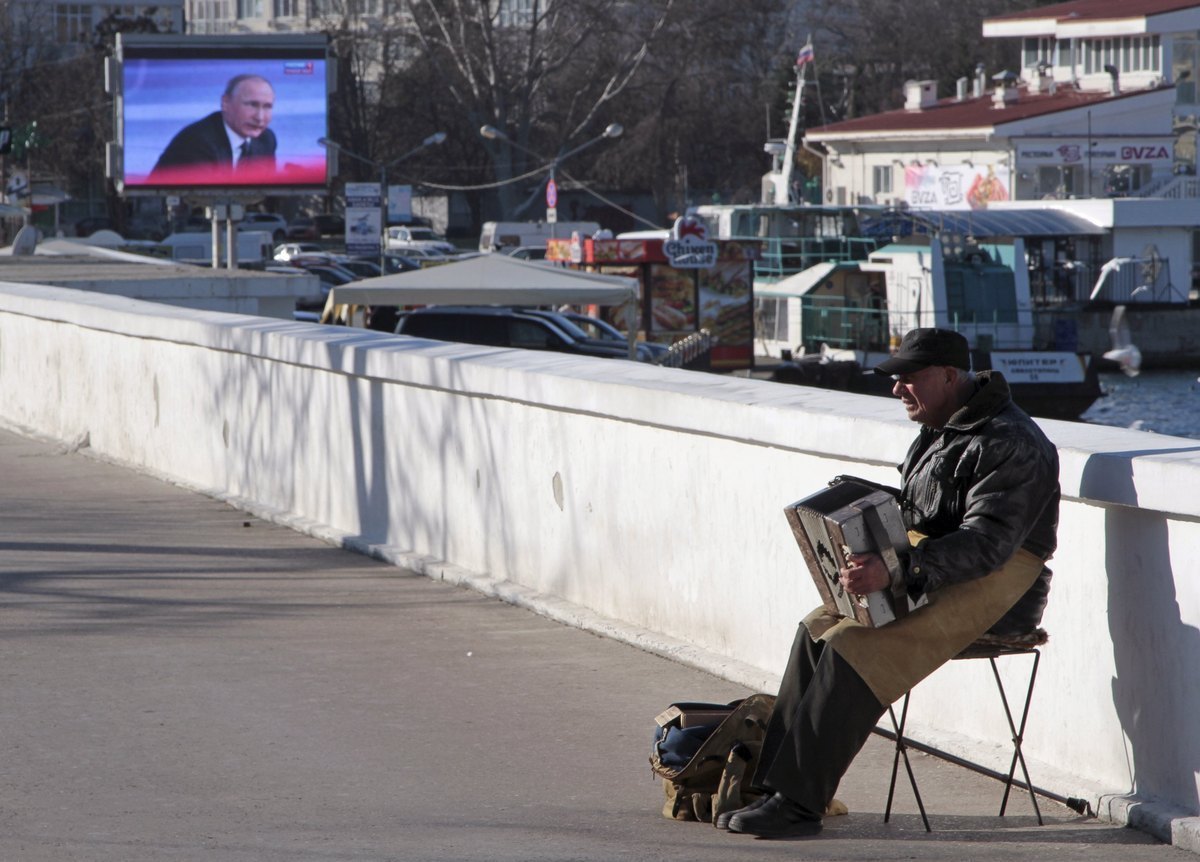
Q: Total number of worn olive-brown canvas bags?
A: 1